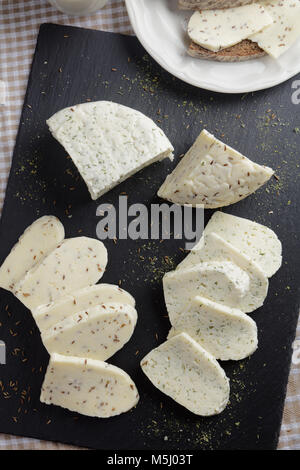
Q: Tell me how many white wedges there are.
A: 2